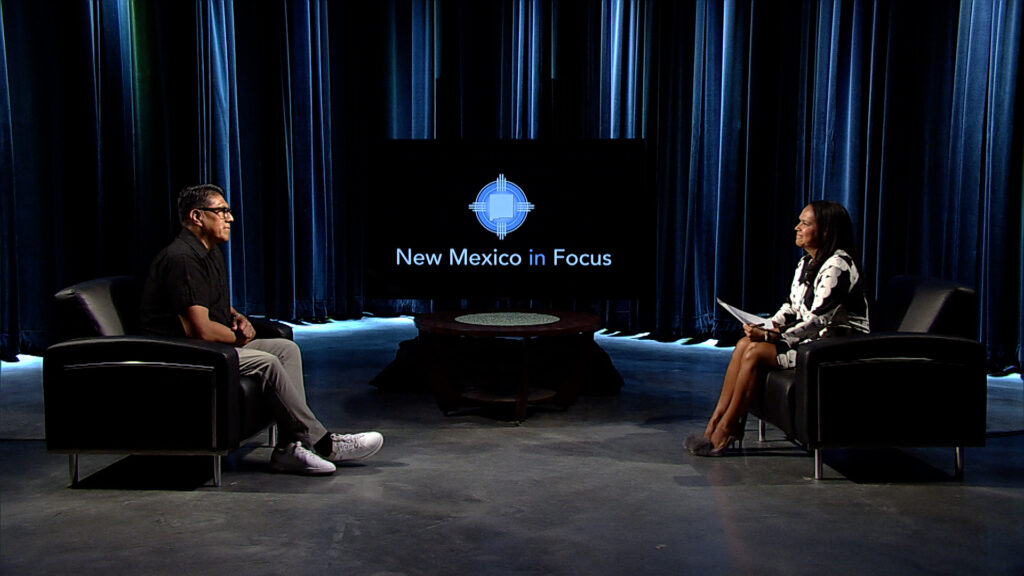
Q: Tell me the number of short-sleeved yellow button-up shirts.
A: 0